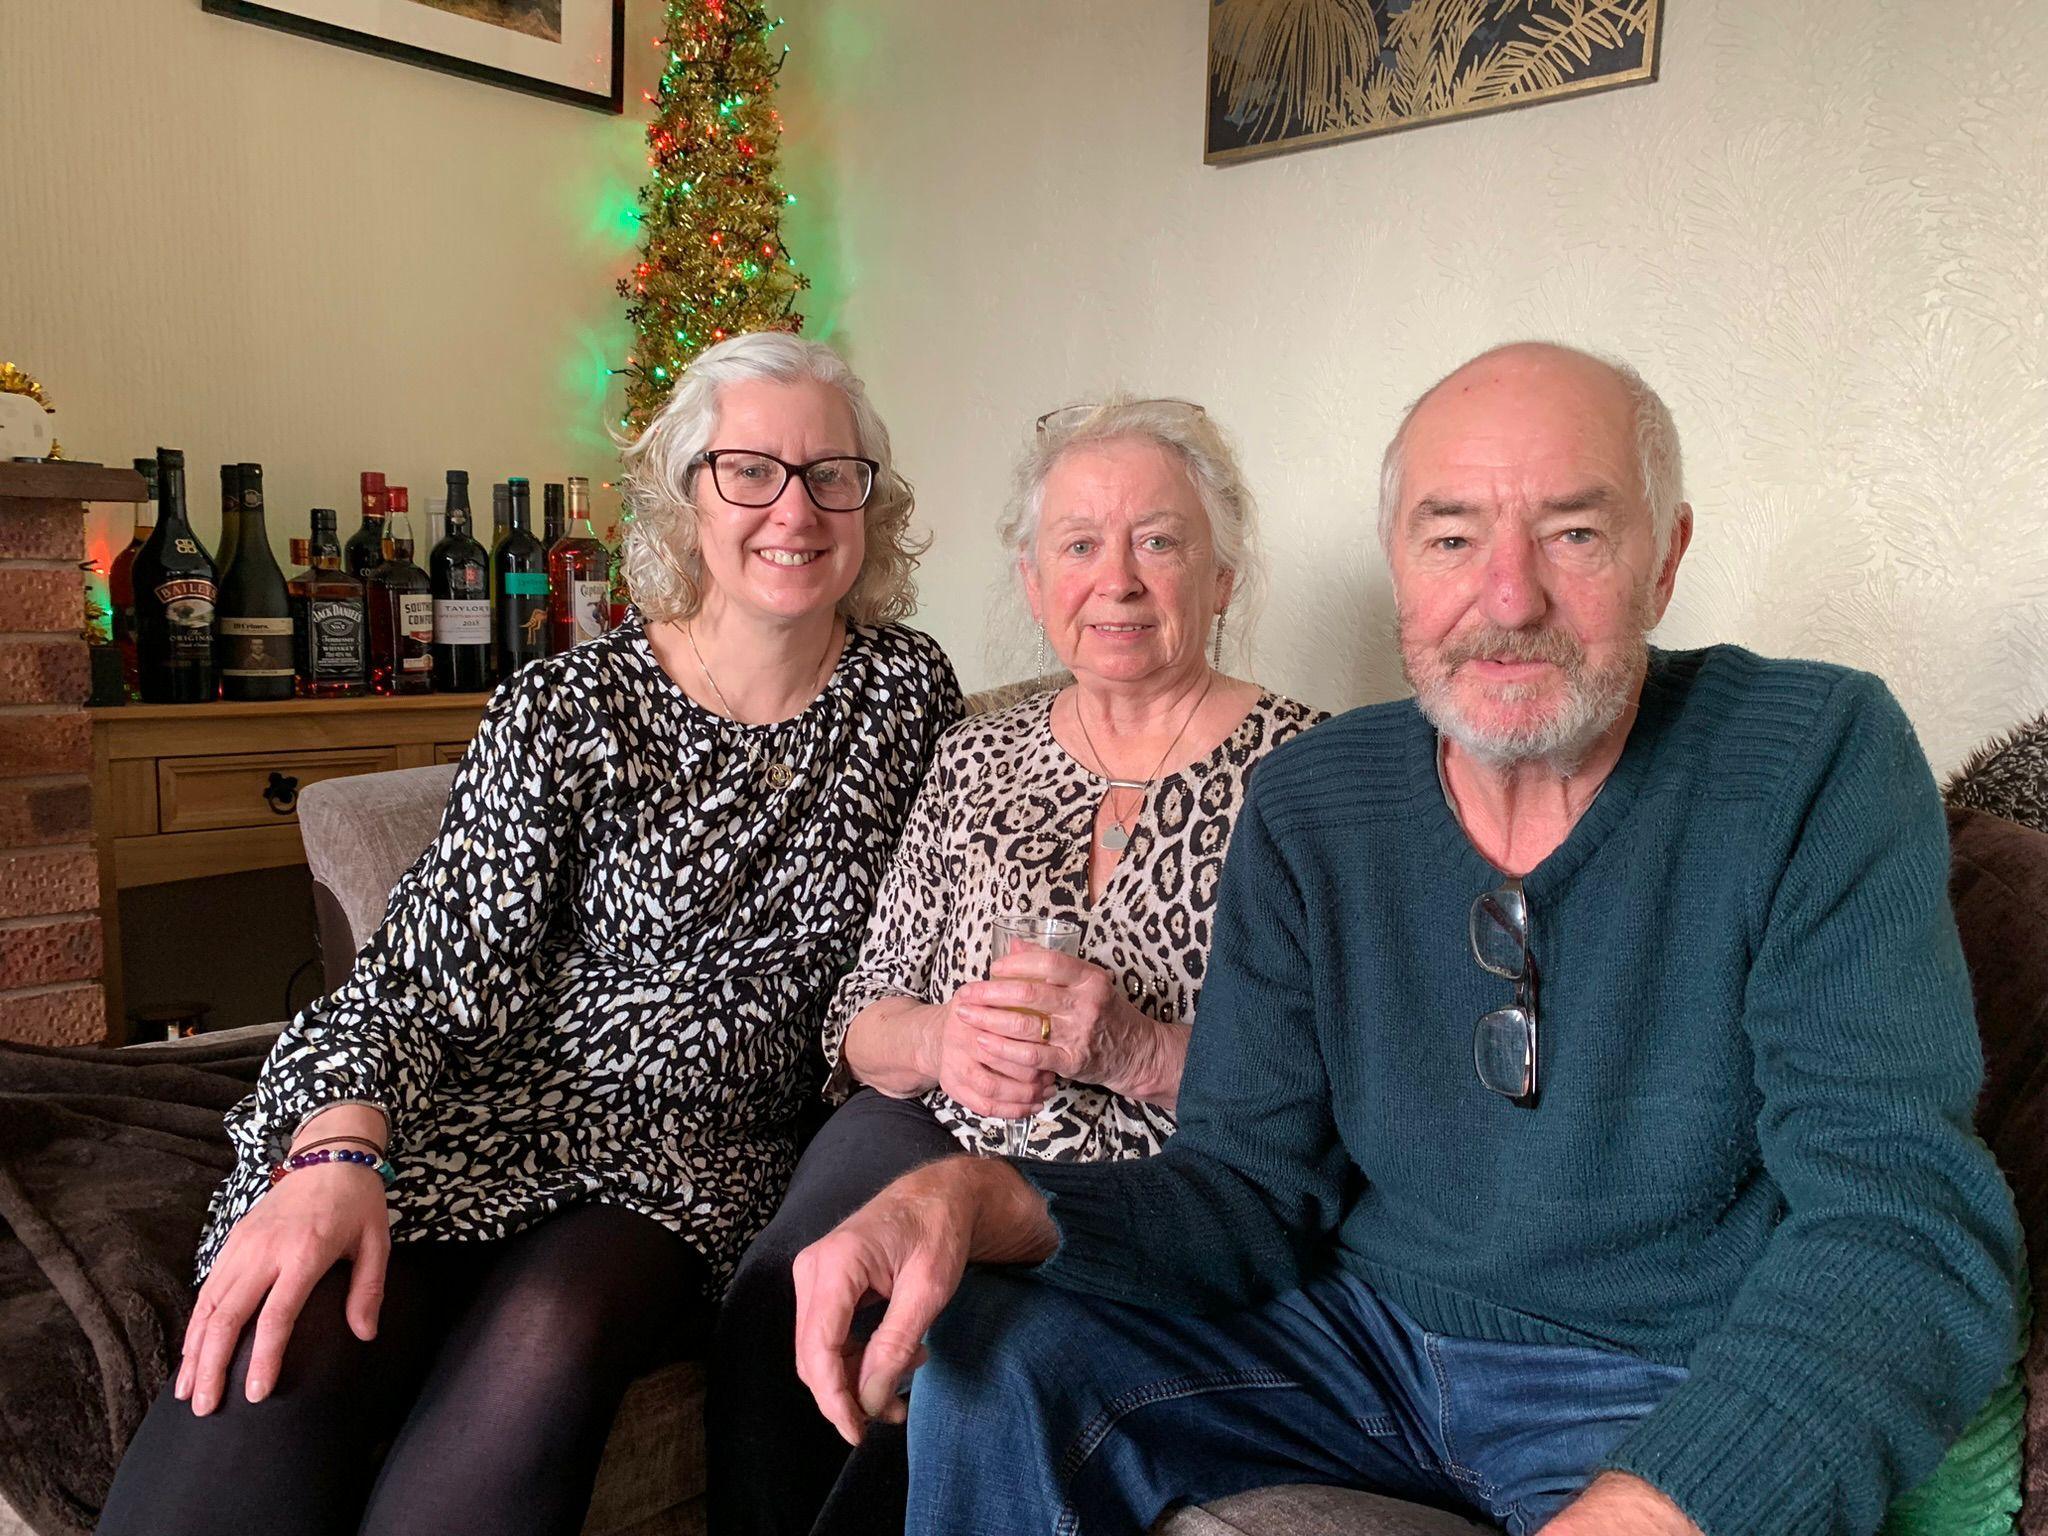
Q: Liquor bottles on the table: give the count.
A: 14